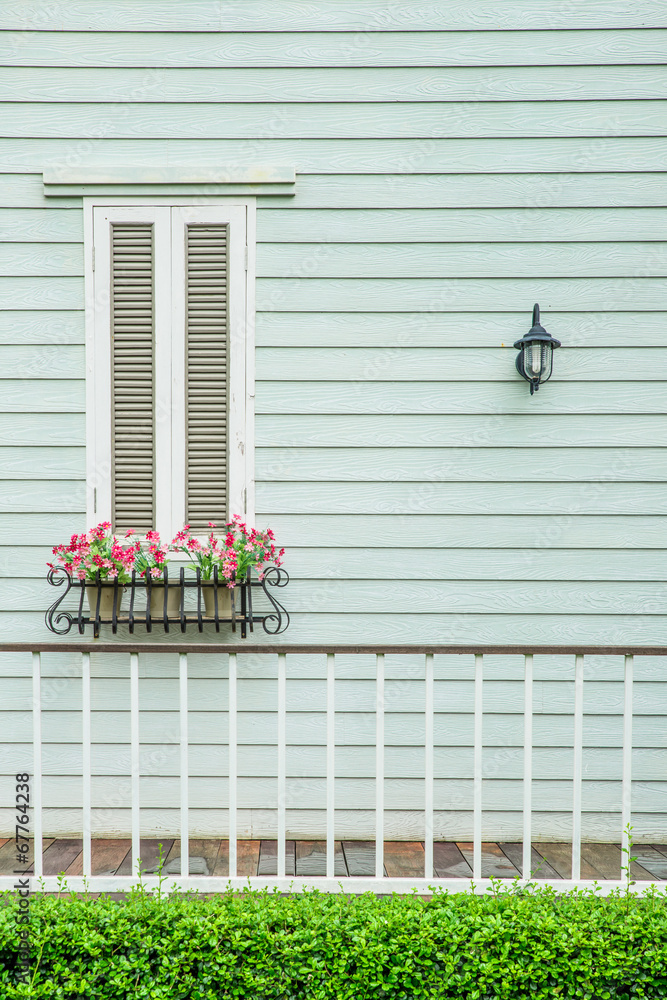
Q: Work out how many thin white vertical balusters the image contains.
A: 13